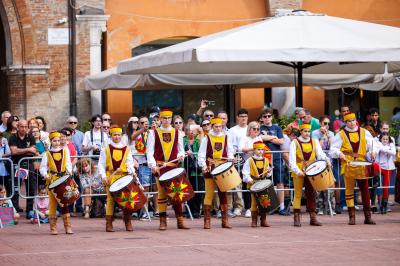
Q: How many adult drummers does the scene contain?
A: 6